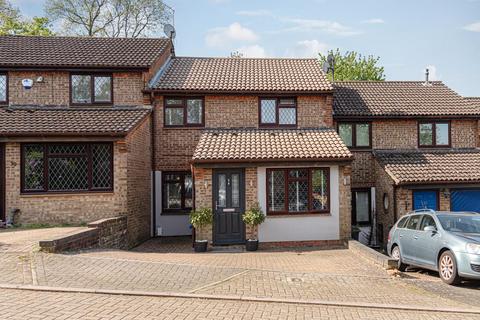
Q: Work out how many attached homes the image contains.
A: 3